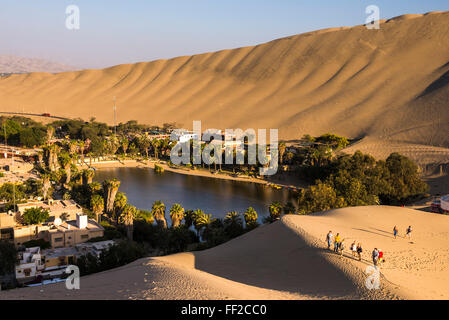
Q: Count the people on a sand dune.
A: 9